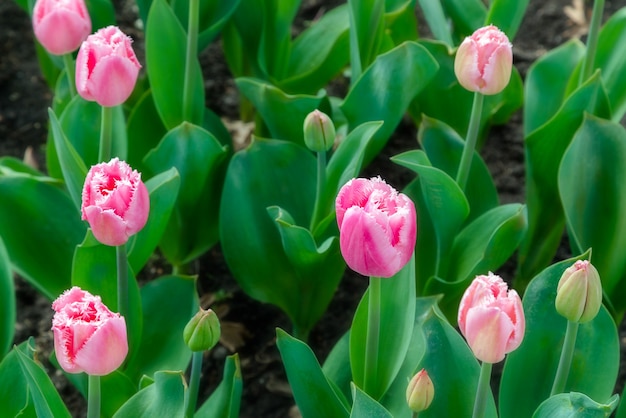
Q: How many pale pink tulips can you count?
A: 7